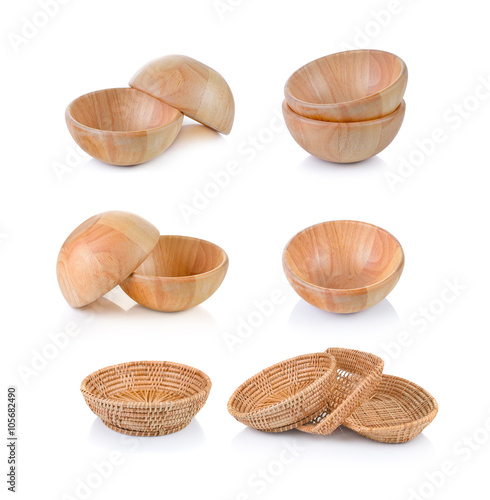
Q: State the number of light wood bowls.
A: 7